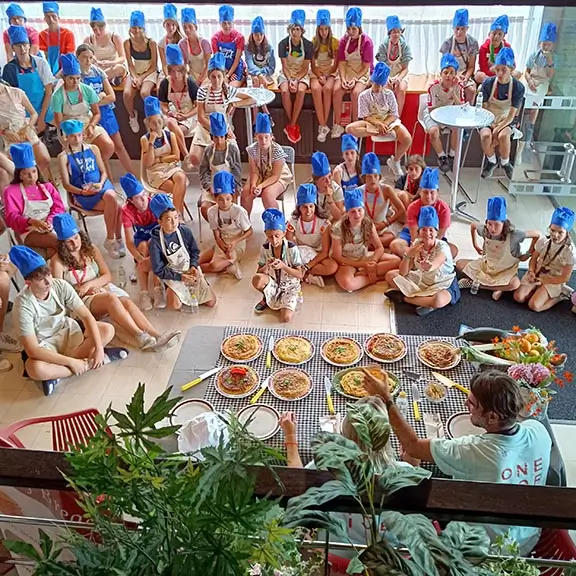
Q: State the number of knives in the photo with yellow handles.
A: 6